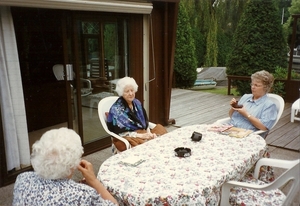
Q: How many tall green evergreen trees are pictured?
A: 2